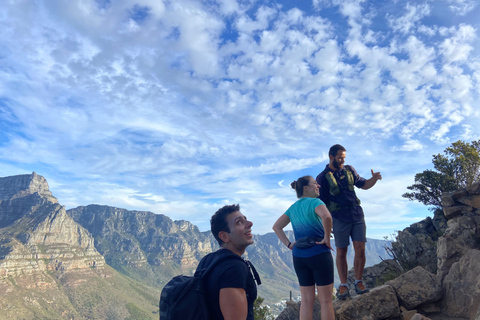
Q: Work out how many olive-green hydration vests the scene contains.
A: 1